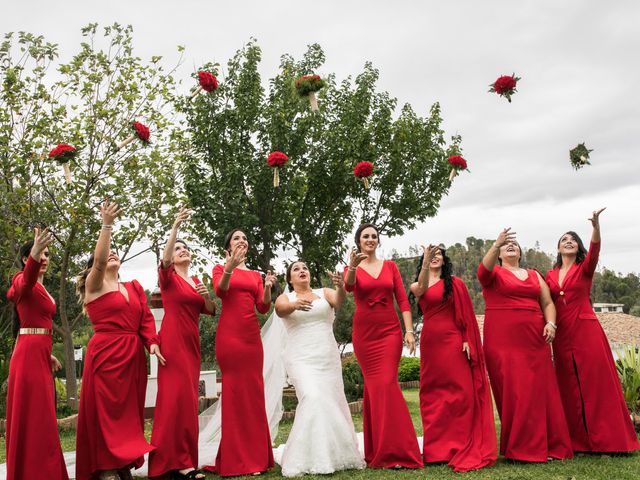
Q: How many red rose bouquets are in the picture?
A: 8